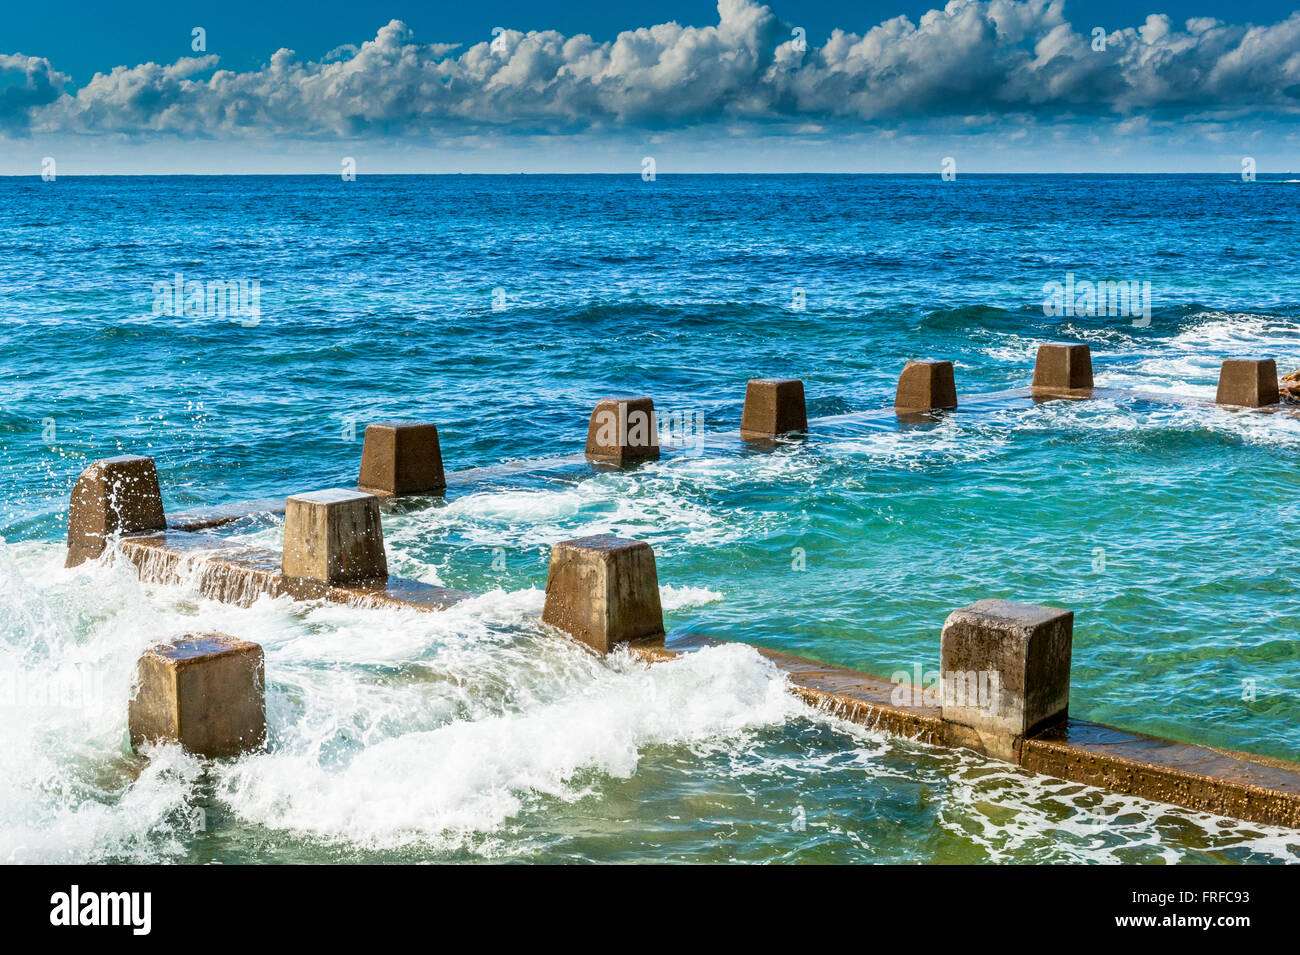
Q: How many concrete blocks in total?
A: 11